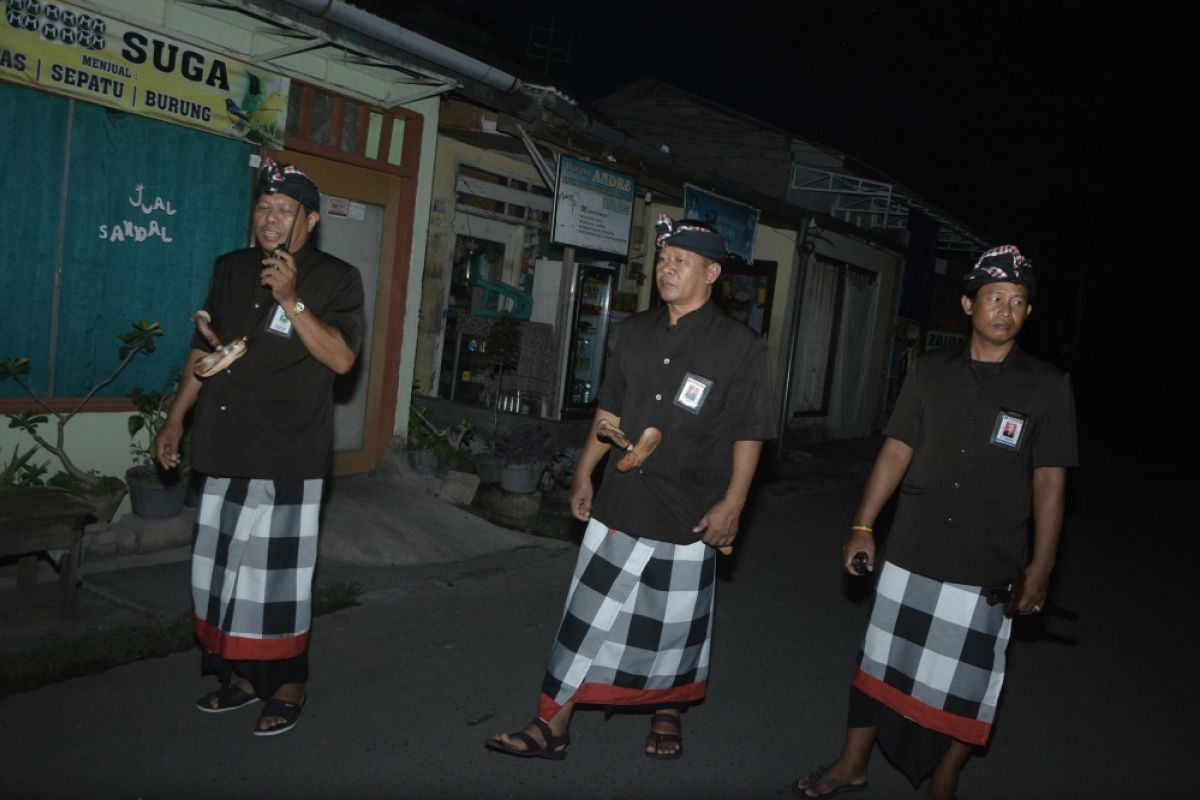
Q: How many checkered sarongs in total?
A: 3